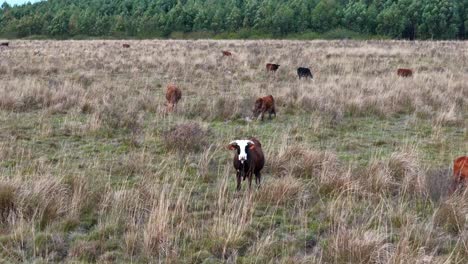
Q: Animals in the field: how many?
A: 10